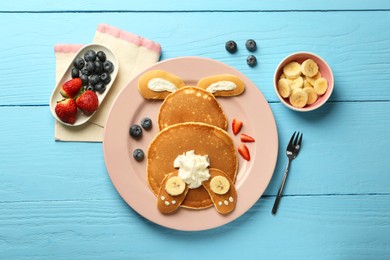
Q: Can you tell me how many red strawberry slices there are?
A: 3